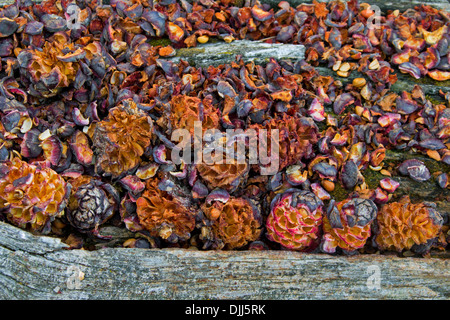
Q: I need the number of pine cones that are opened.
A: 11